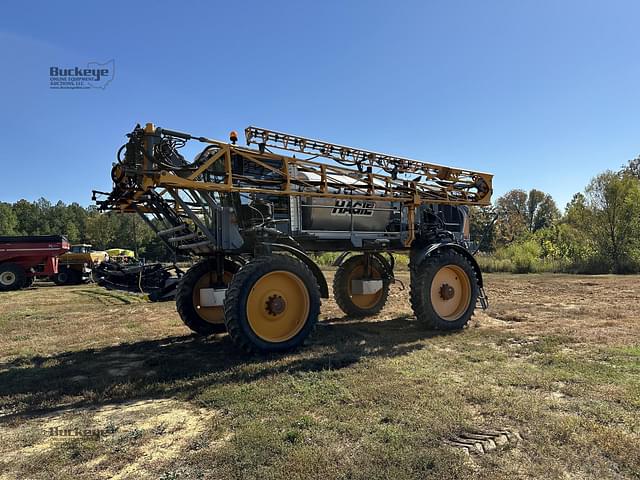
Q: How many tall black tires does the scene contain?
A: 4